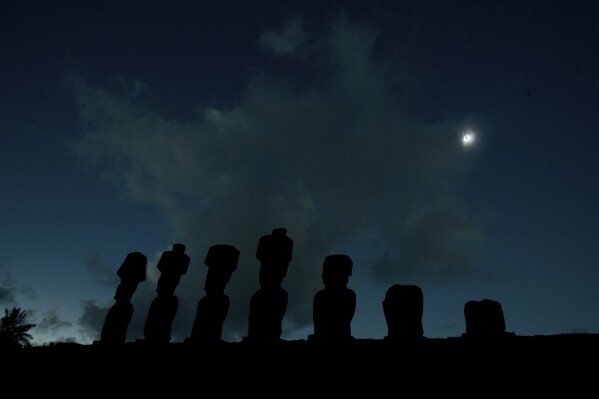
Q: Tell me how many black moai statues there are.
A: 7